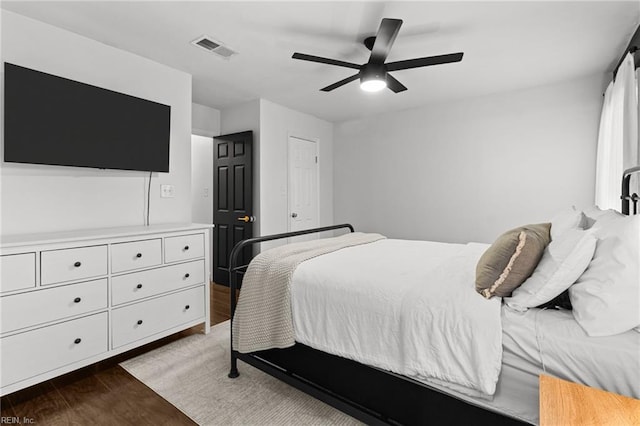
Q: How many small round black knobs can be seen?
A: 9